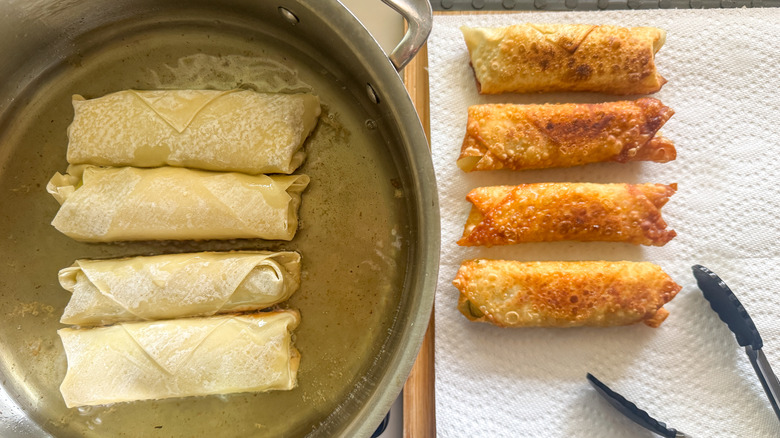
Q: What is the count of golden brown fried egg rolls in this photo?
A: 4